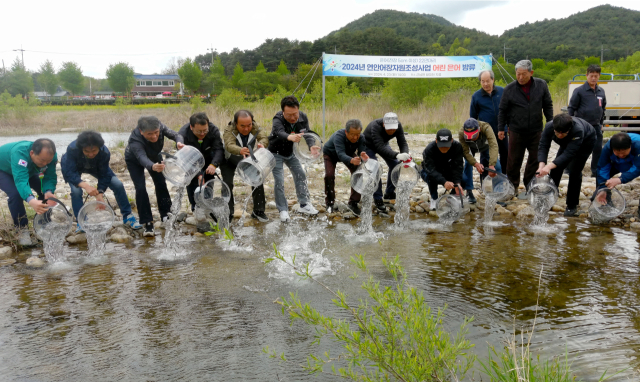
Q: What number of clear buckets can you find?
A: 12